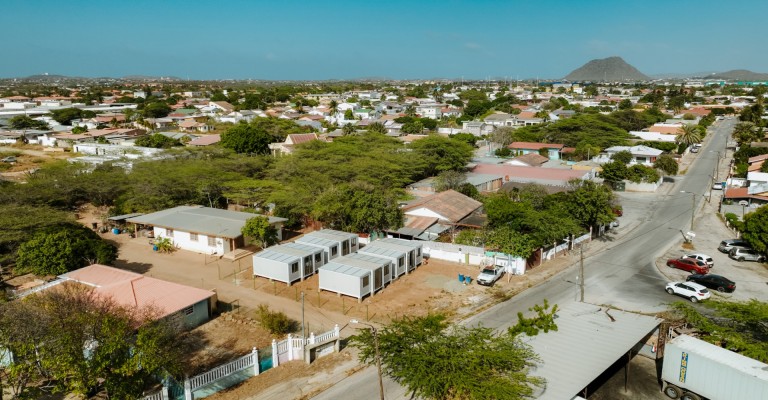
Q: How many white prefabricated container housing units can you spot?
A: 4